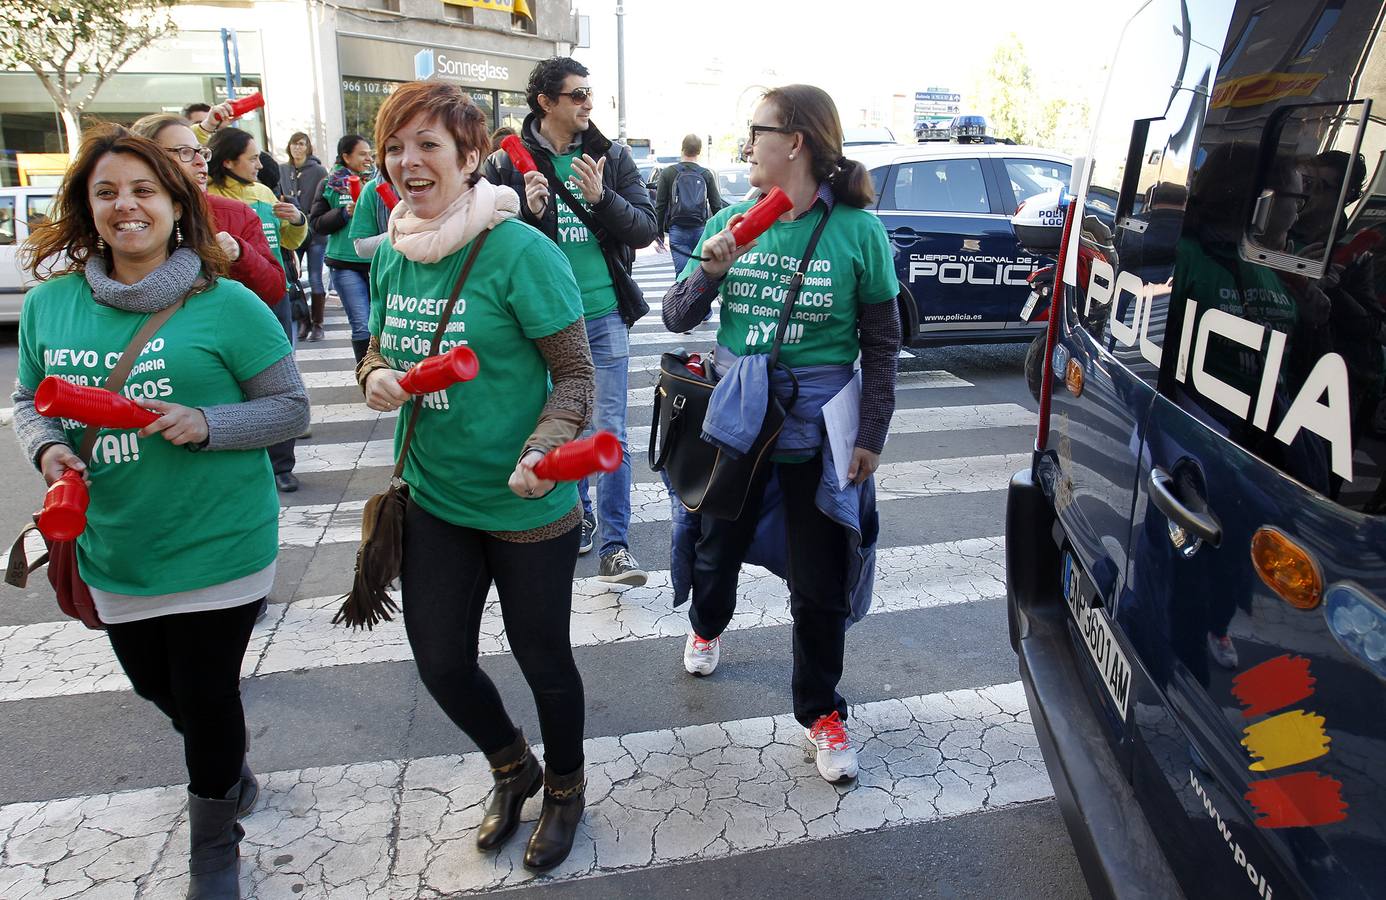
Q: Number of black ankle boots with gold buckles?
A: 2